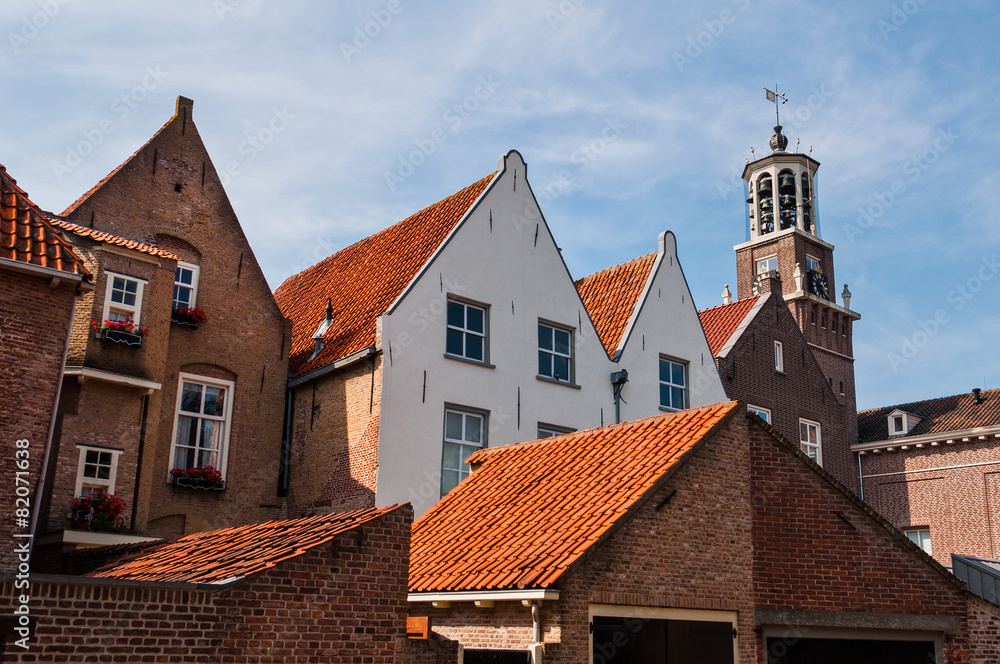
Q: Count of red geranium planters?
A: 4